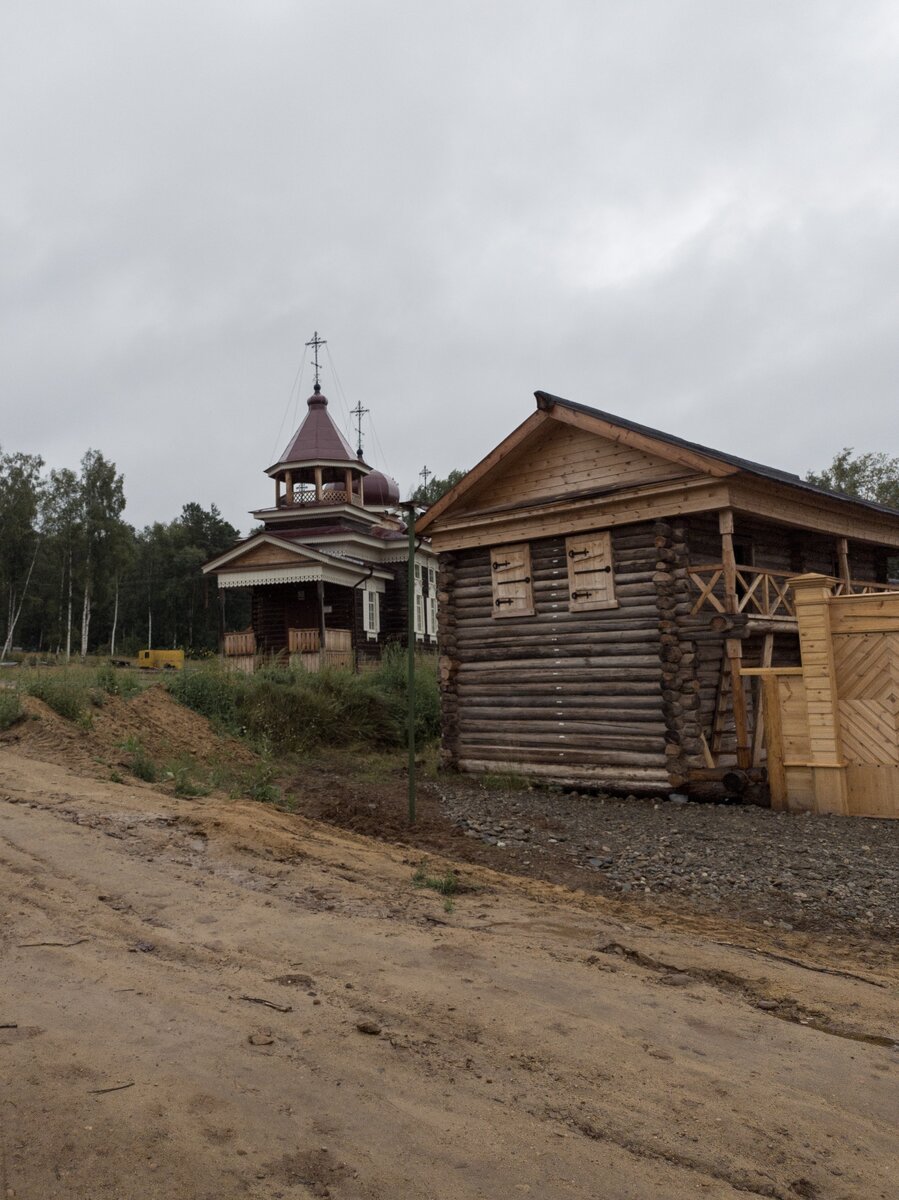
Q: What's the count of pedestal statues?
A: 0